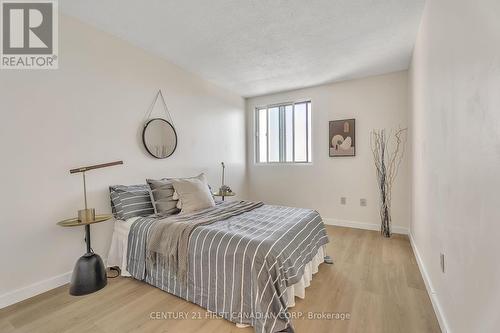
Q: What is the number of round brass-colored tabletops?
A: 2